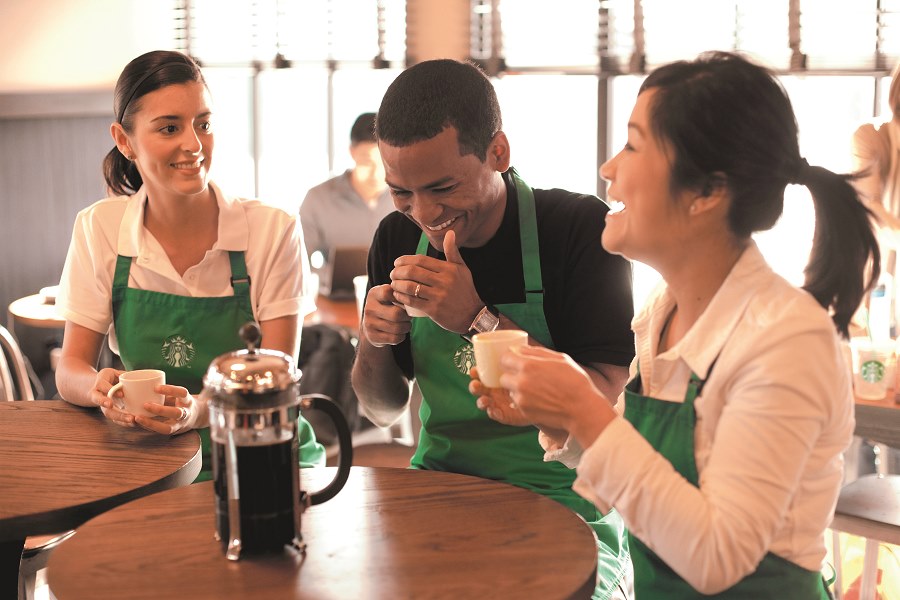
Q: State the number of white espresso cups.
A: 3